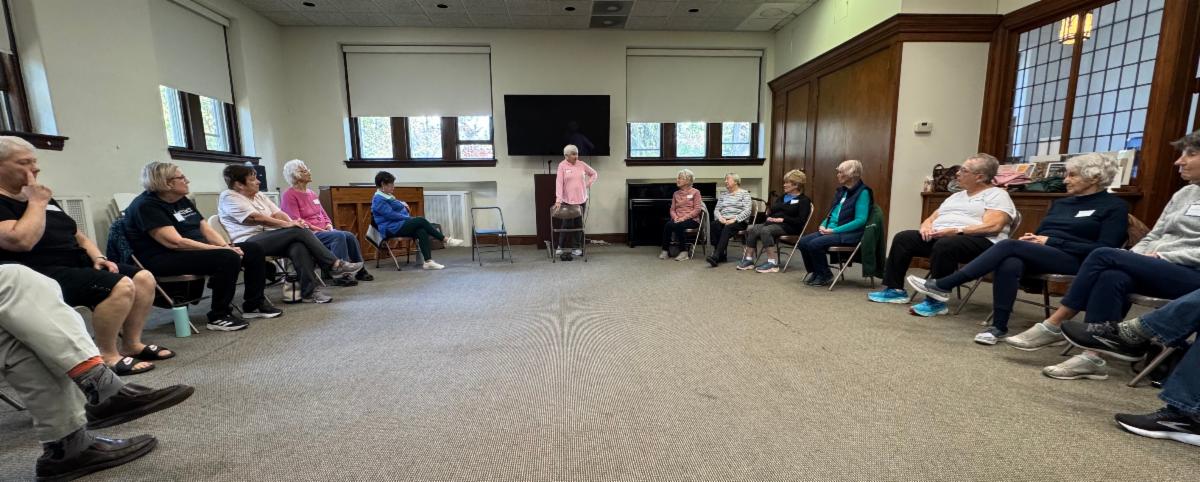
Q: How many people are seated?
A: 14